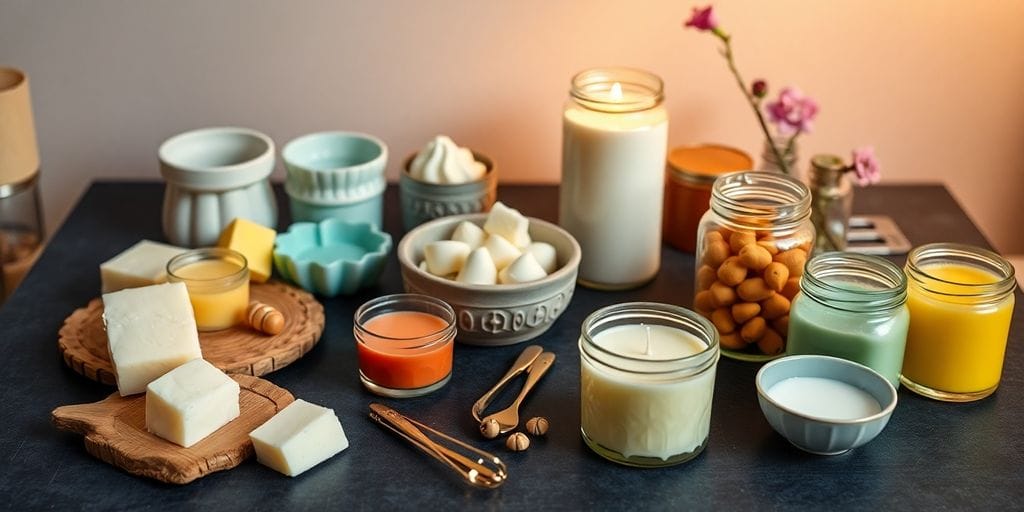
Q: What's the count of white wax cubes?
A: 4